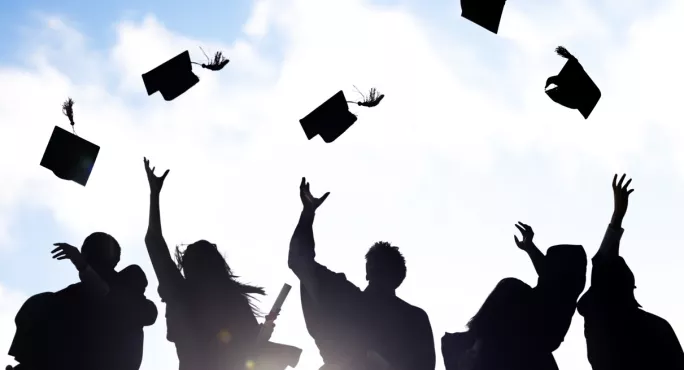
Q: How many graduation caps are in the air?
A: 5